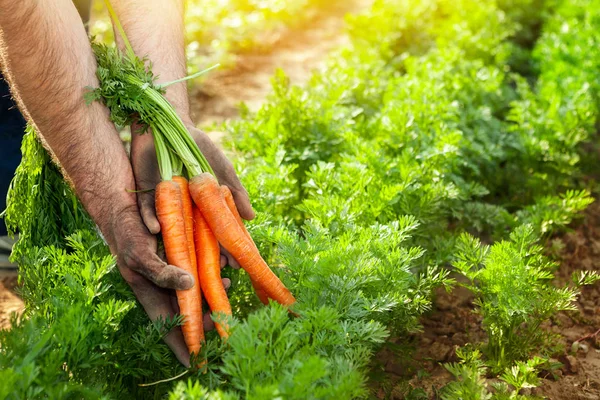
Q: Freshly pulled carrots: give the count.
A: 5